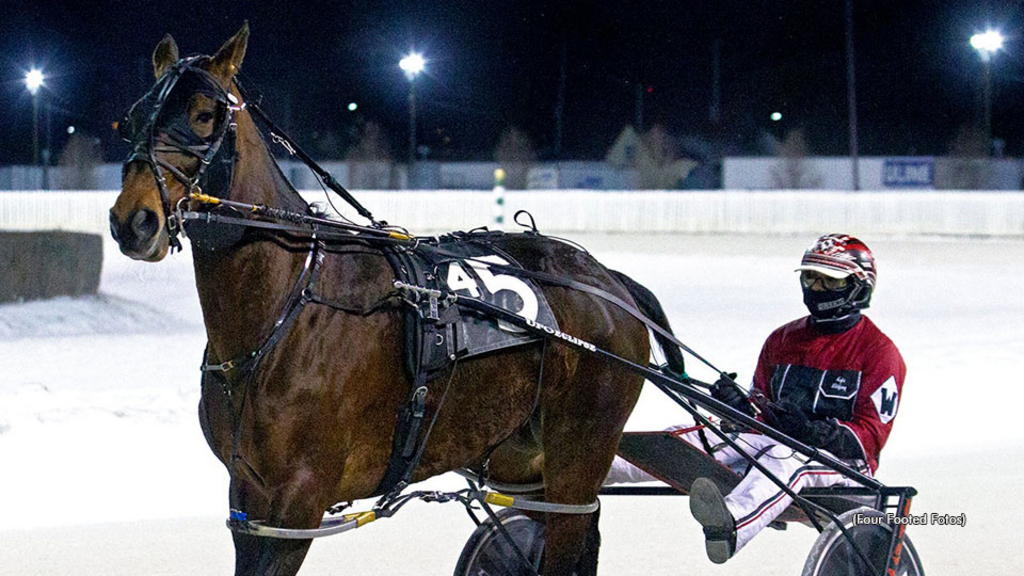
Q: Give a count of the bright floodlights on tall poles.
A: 3